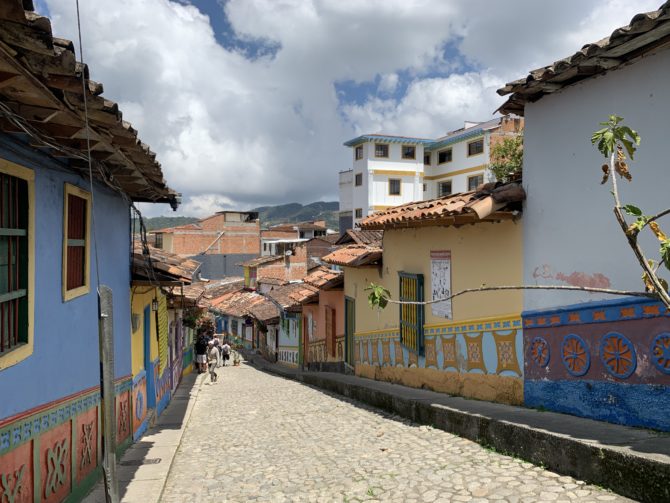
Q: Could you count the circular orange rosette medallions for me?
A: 4